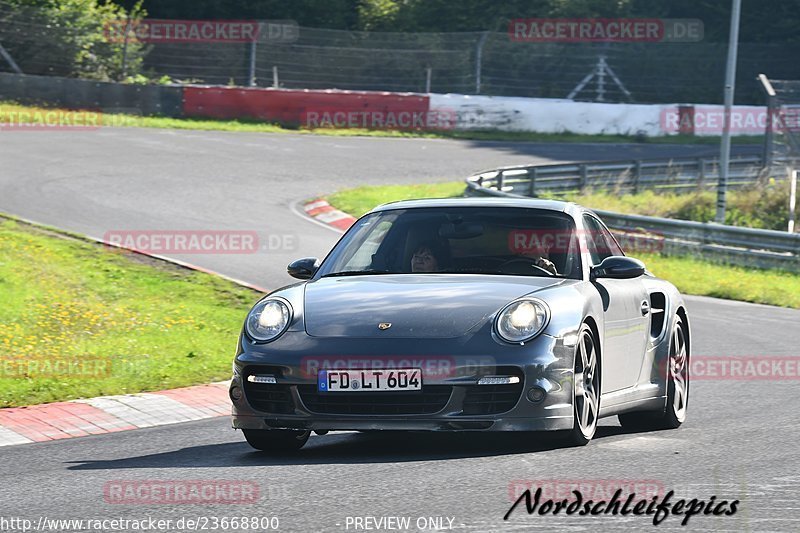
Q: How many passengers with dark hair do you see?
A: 1